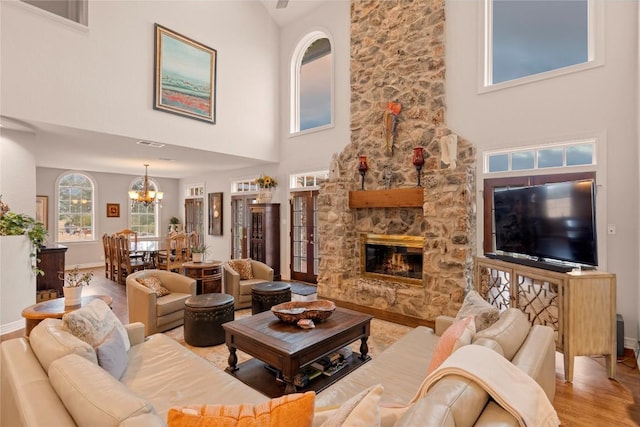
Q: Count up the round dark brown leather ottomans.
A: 2